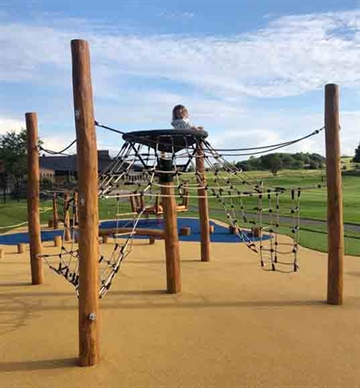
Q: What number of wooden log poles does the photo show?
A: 5